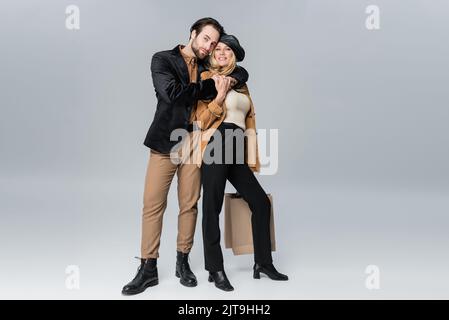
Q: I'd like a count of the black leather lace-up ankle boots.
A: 2